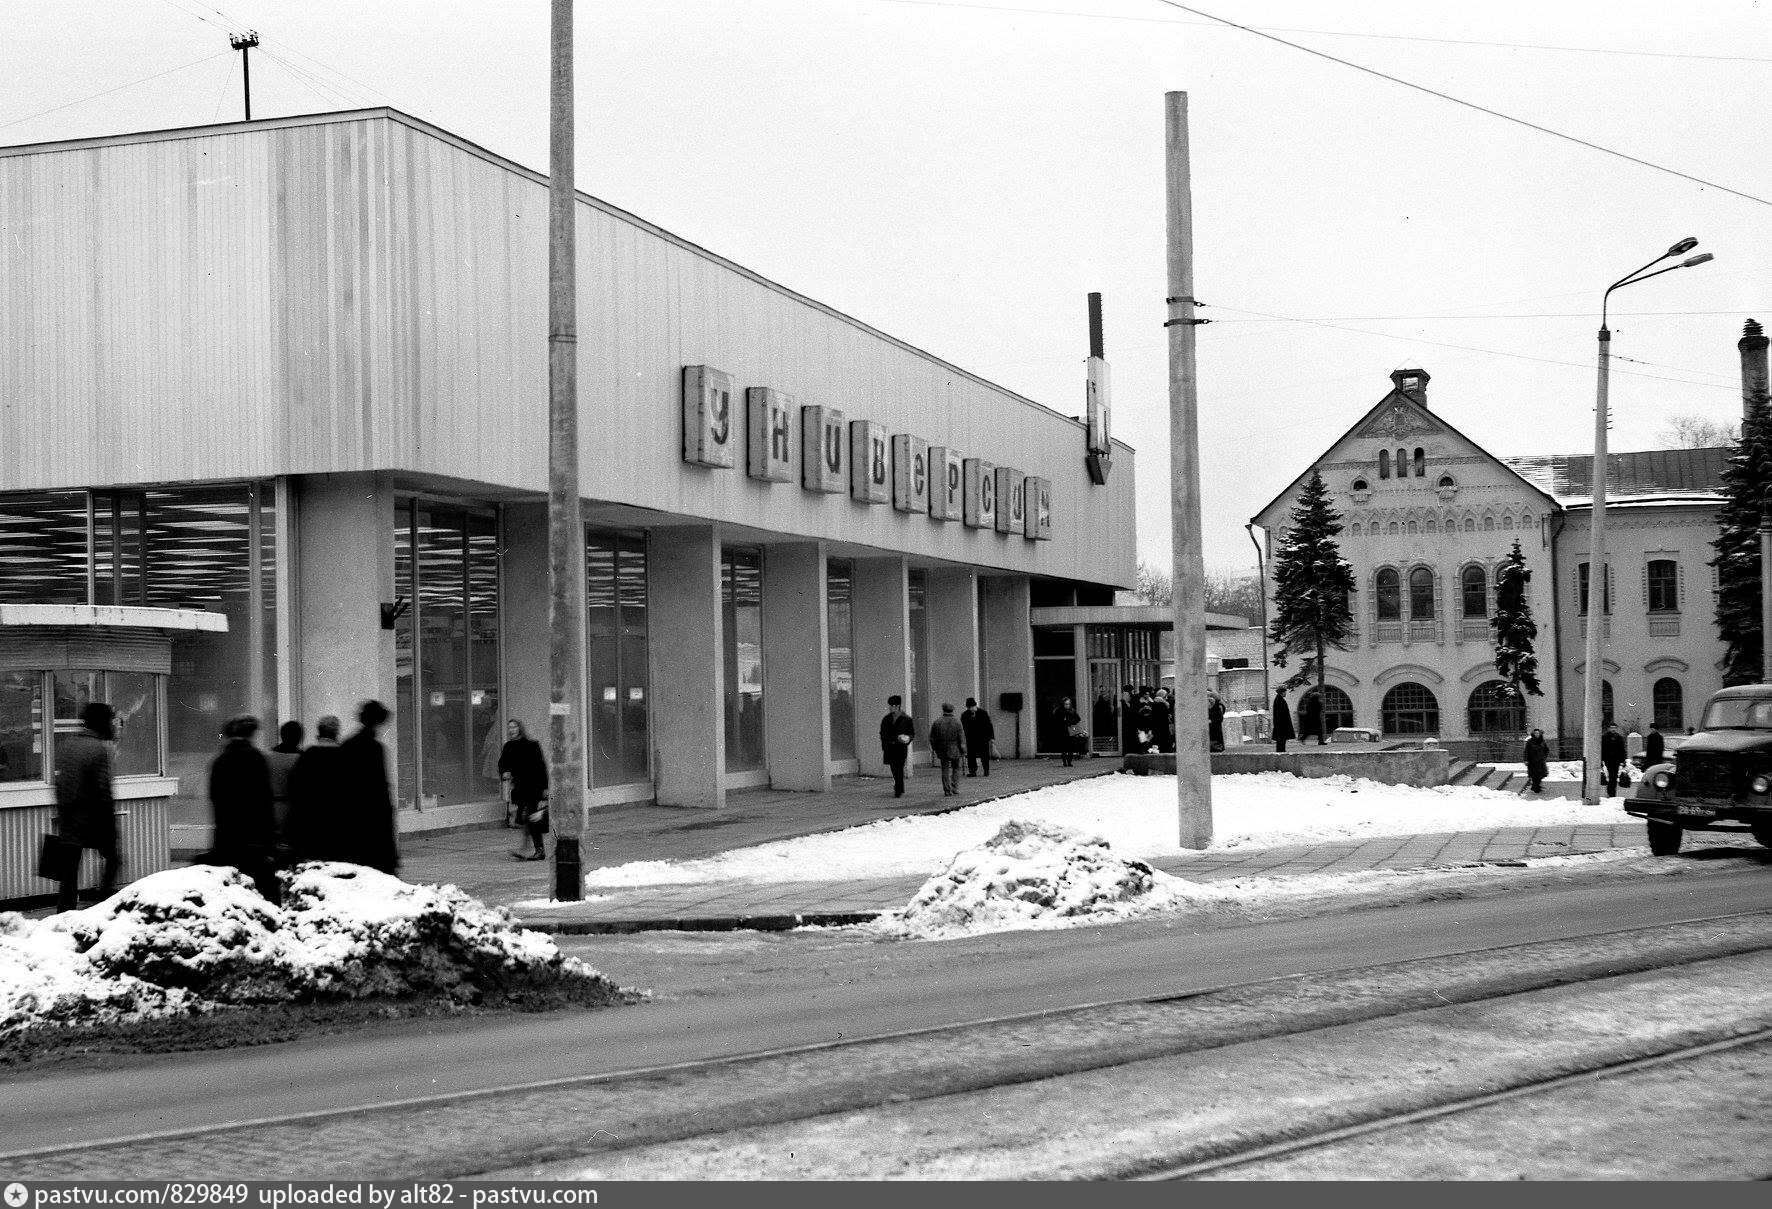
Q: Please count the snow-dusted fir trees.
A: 3